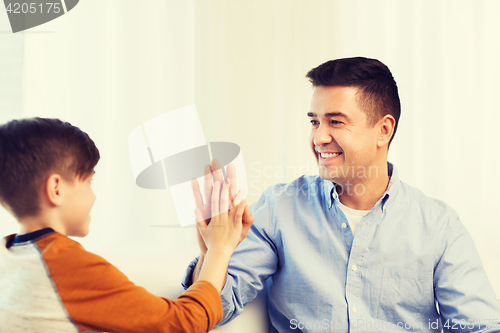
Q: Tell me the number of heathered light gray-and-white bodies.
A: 1